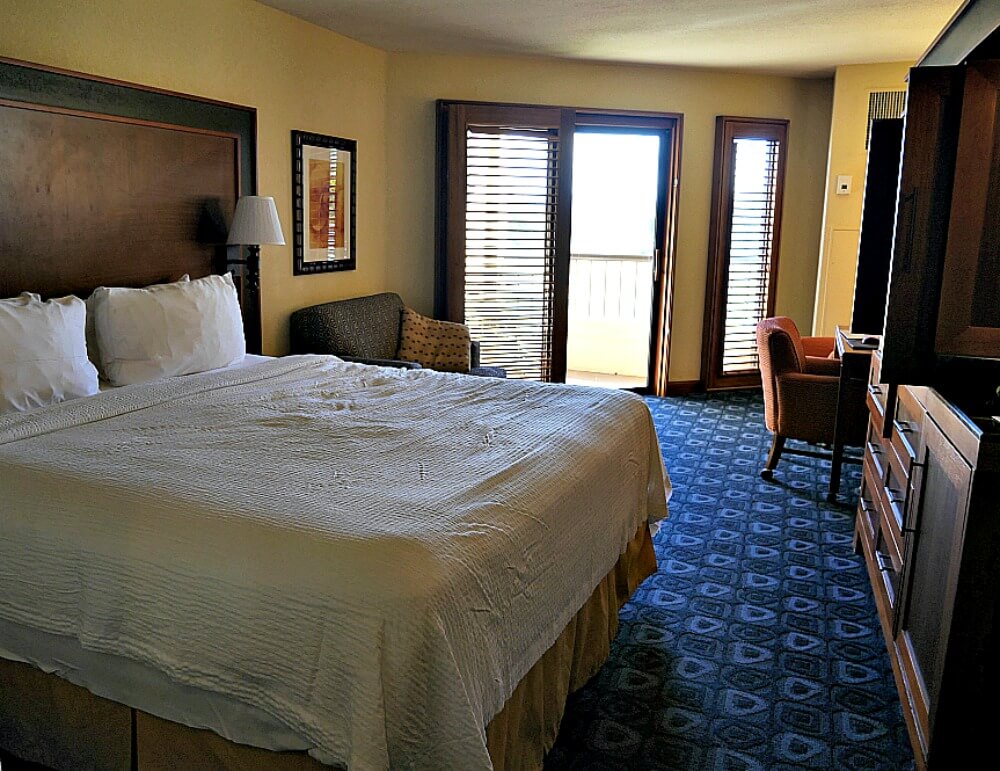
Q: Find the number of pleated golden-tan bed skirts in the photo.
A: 1